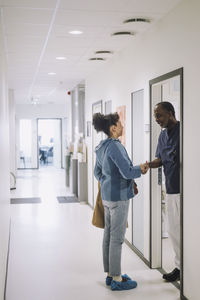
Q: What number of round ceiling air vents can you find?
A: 4